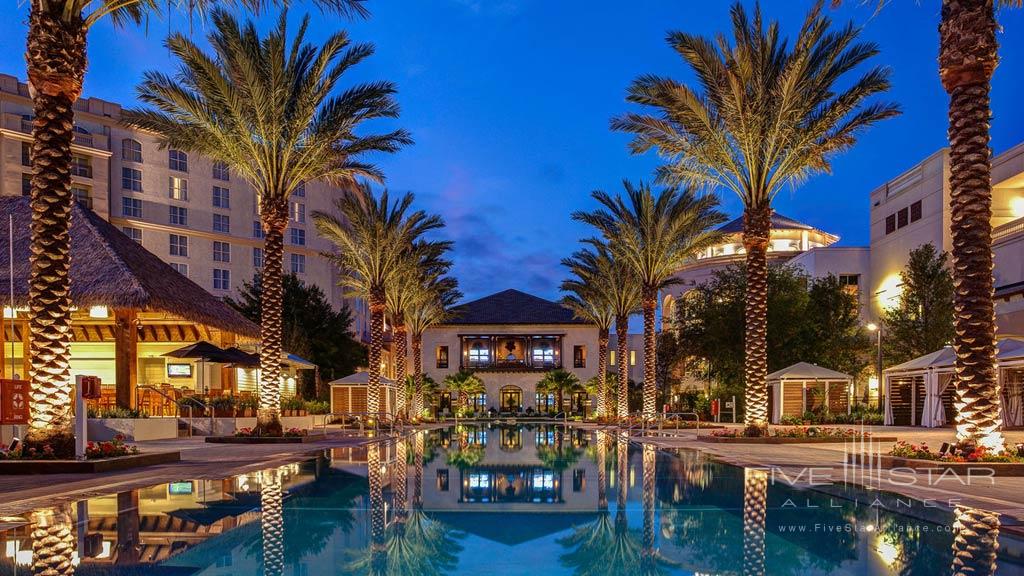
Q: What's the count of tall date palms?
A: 10